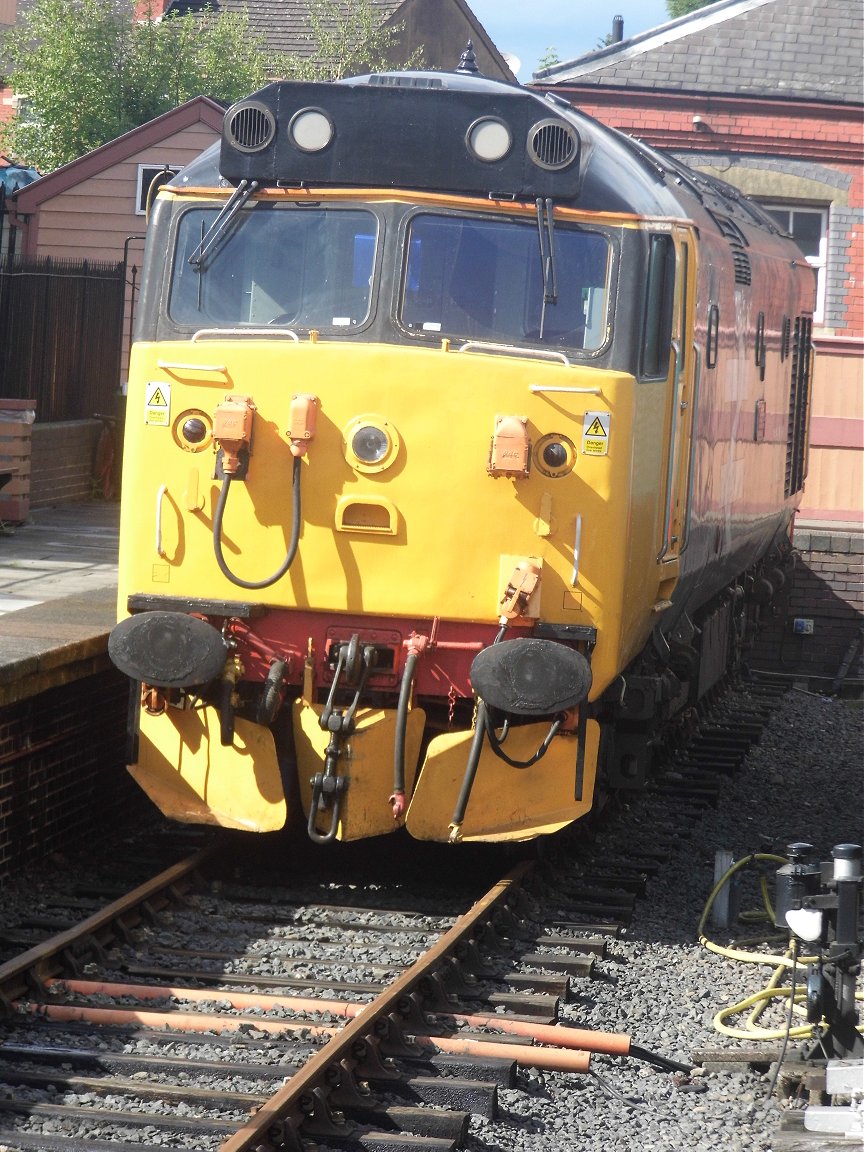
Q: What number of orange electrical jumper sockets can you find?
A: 4